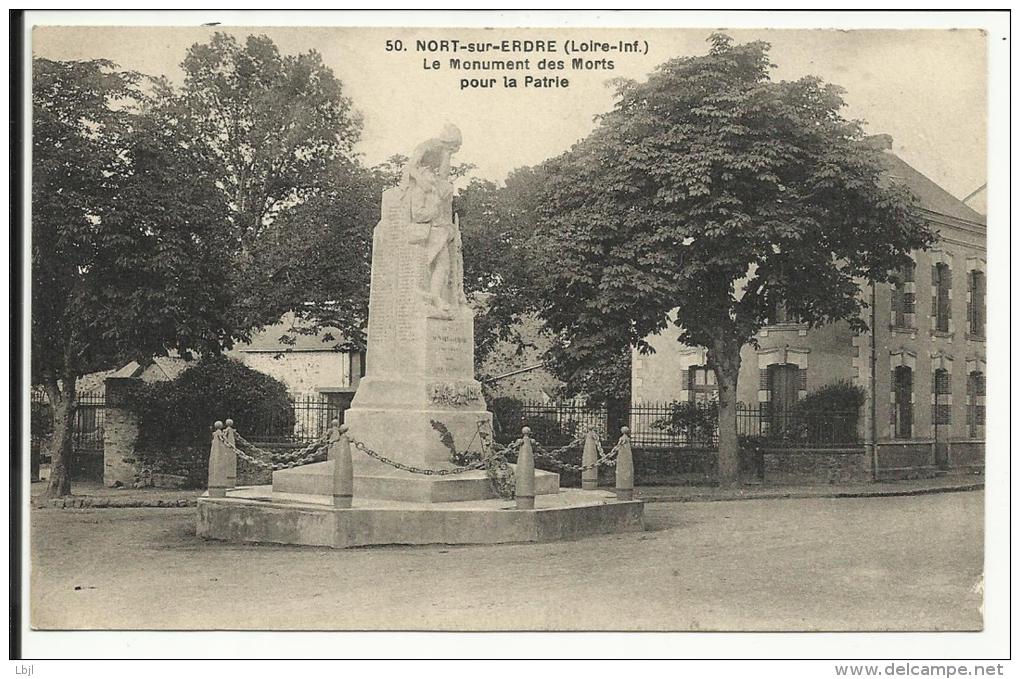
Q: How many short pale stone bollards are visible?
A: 7